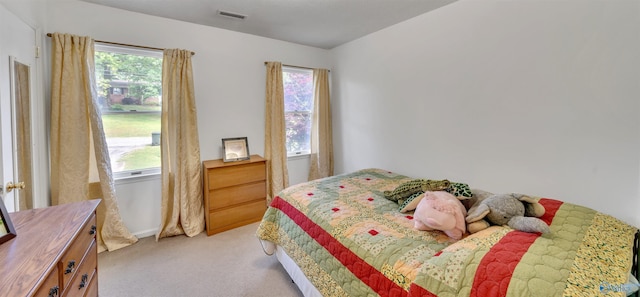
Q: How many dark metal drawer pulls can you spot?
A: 4